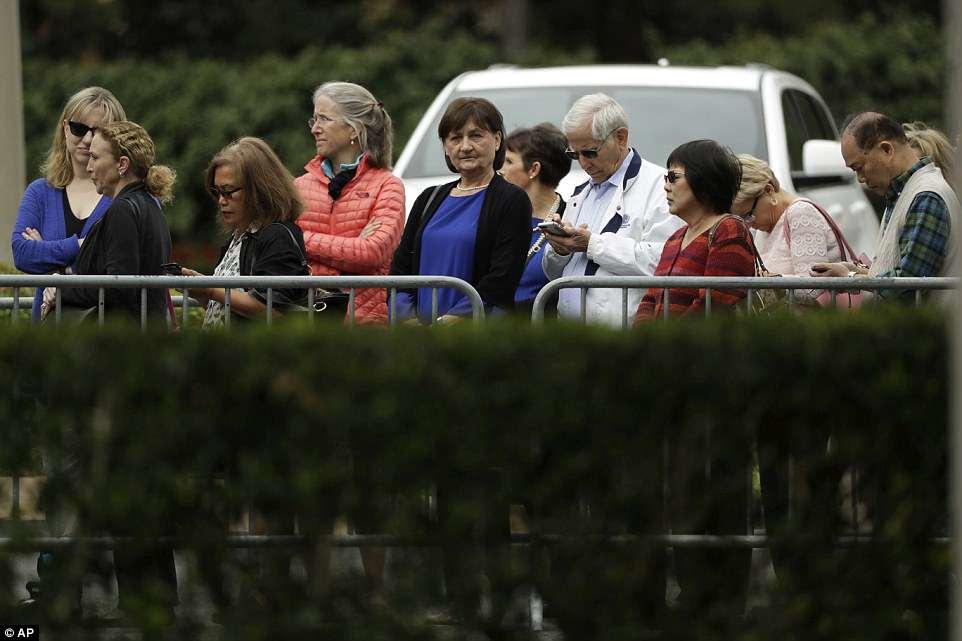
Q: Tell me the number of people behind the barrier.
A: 11